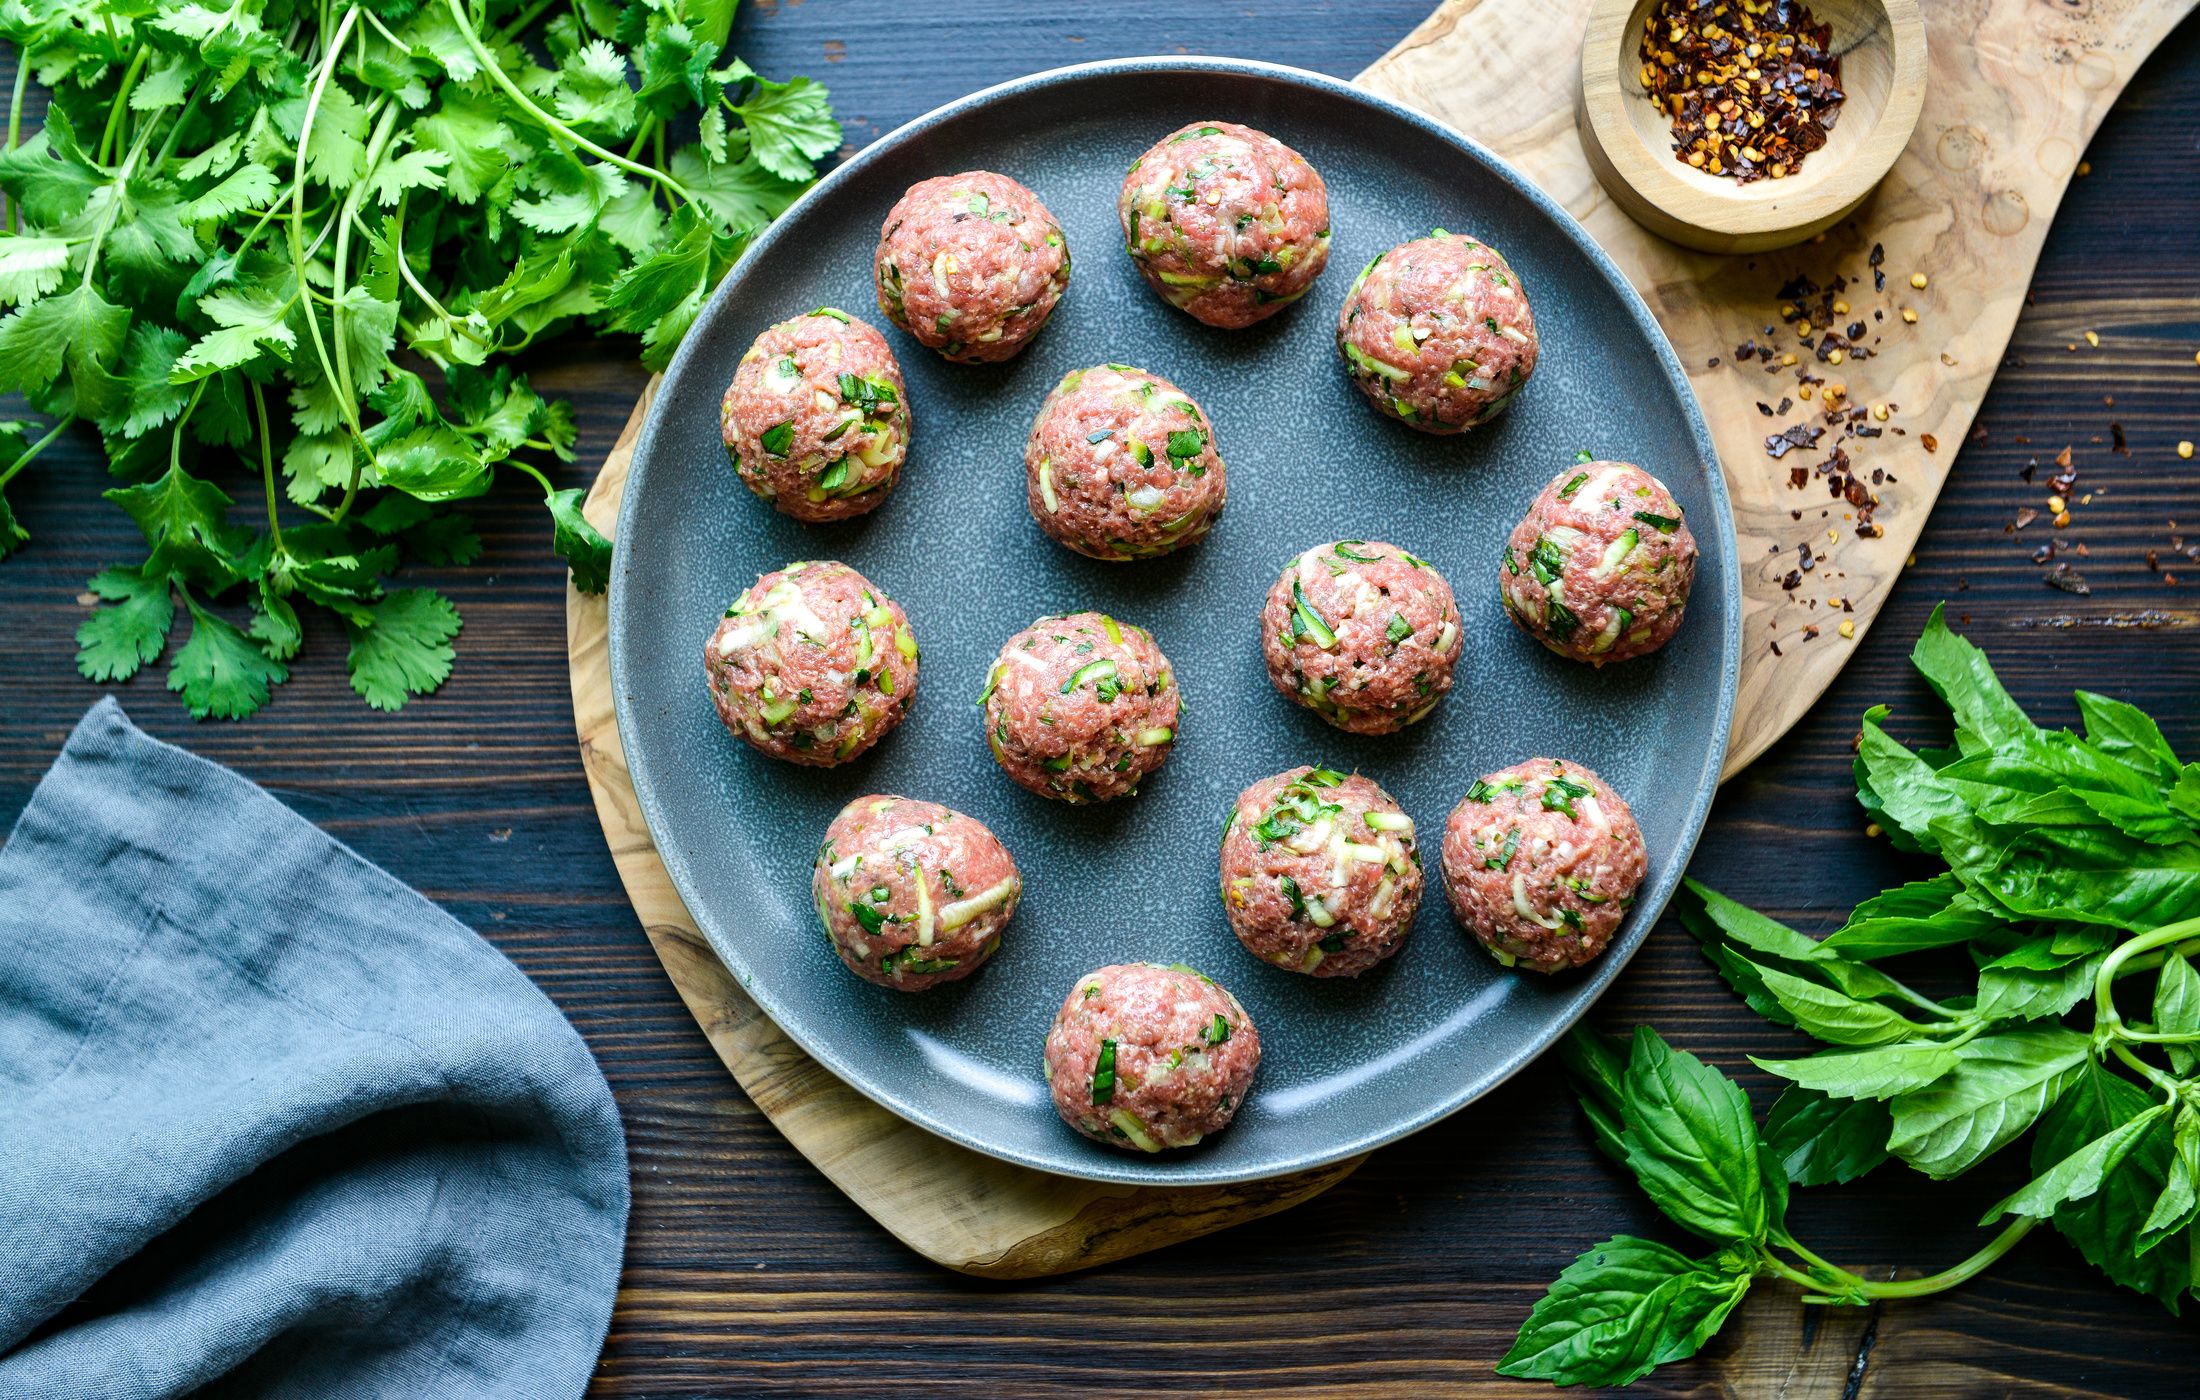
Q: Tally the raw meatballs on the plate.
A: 13